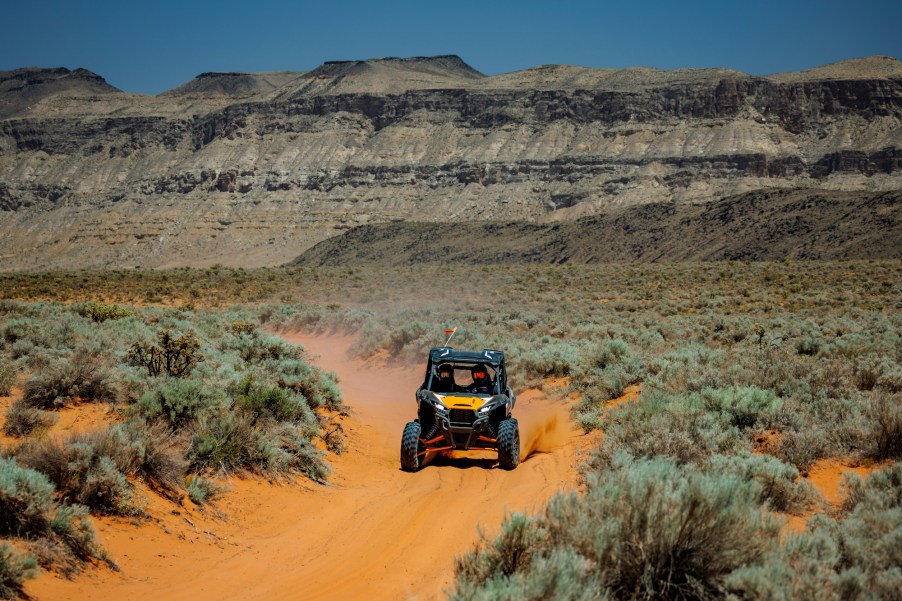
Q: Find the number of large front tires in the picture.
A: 2